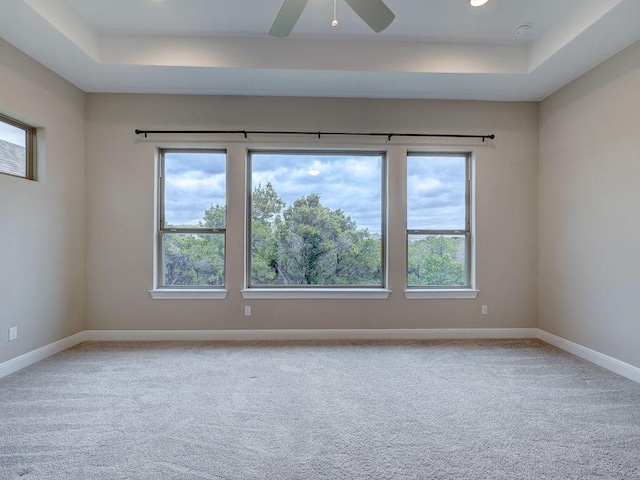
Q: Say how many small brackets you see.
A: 5